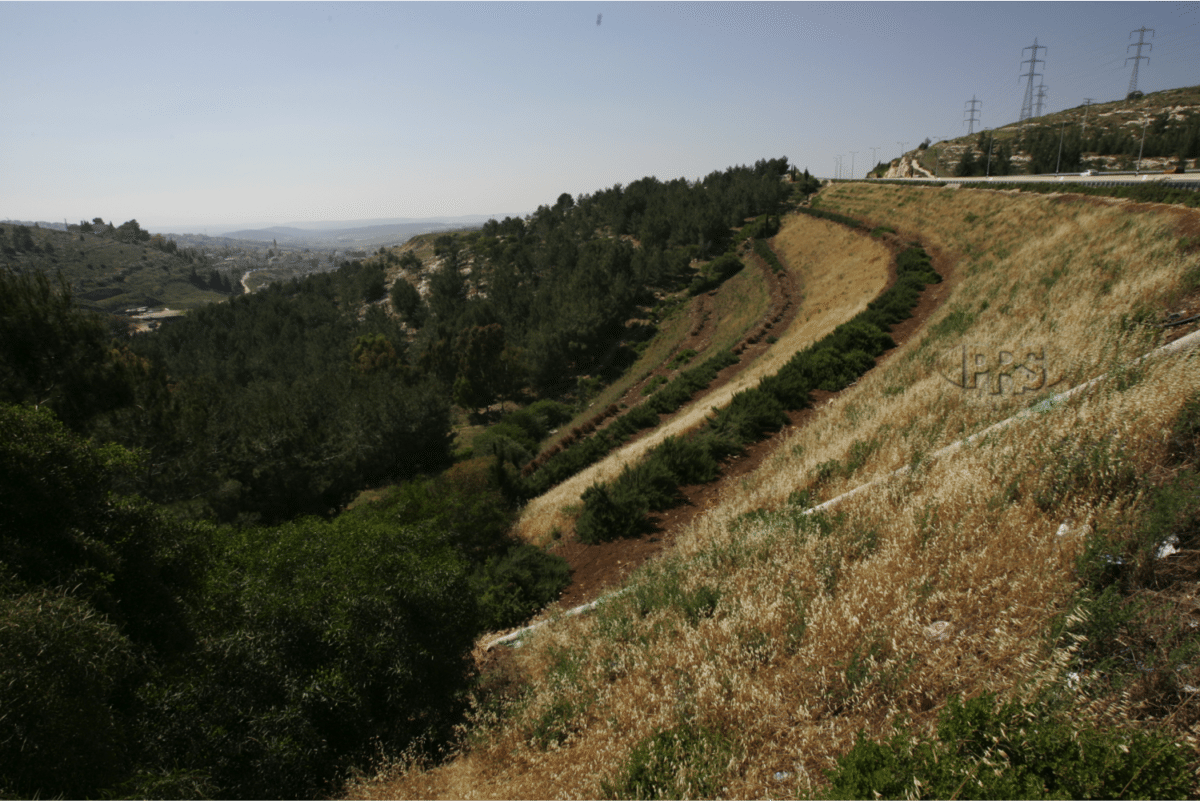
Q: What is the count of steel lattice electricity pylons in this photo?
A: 4